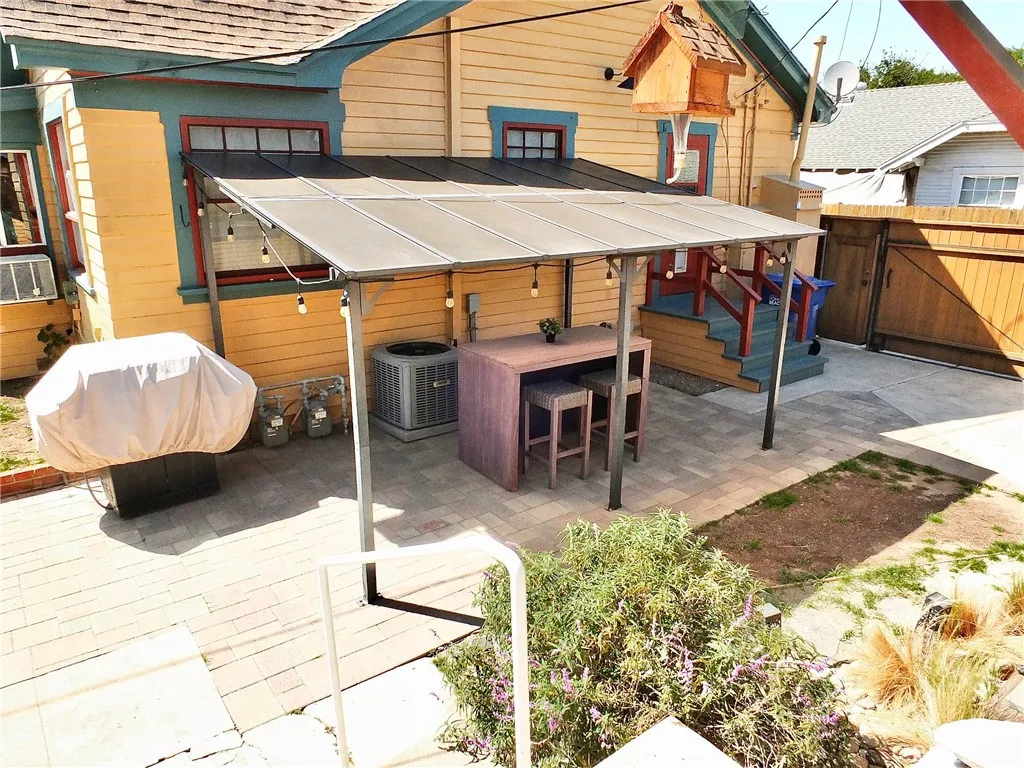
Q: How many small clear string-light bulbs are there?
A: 13